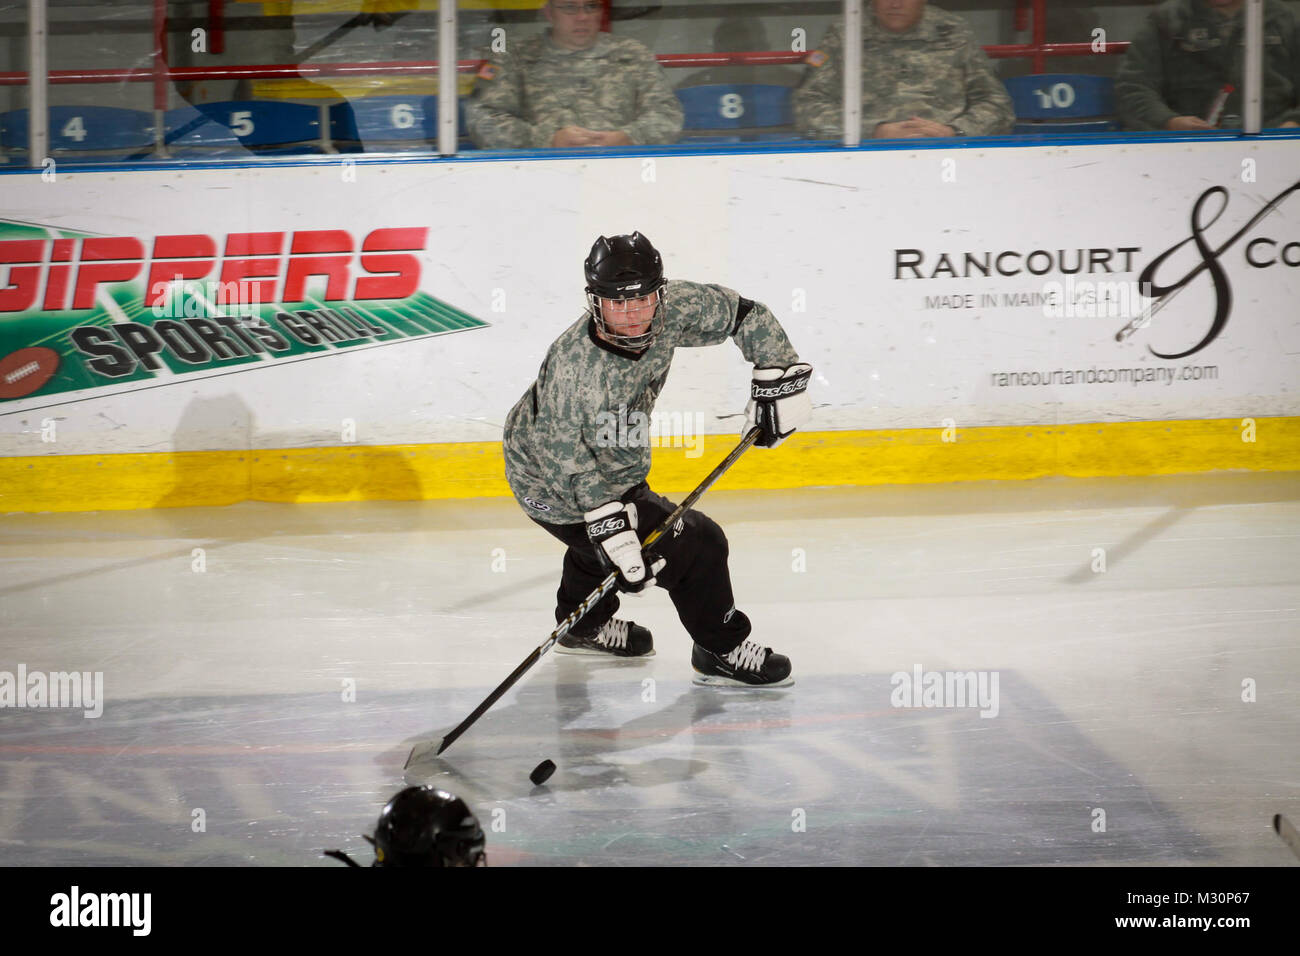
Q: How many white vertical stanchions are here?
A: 4